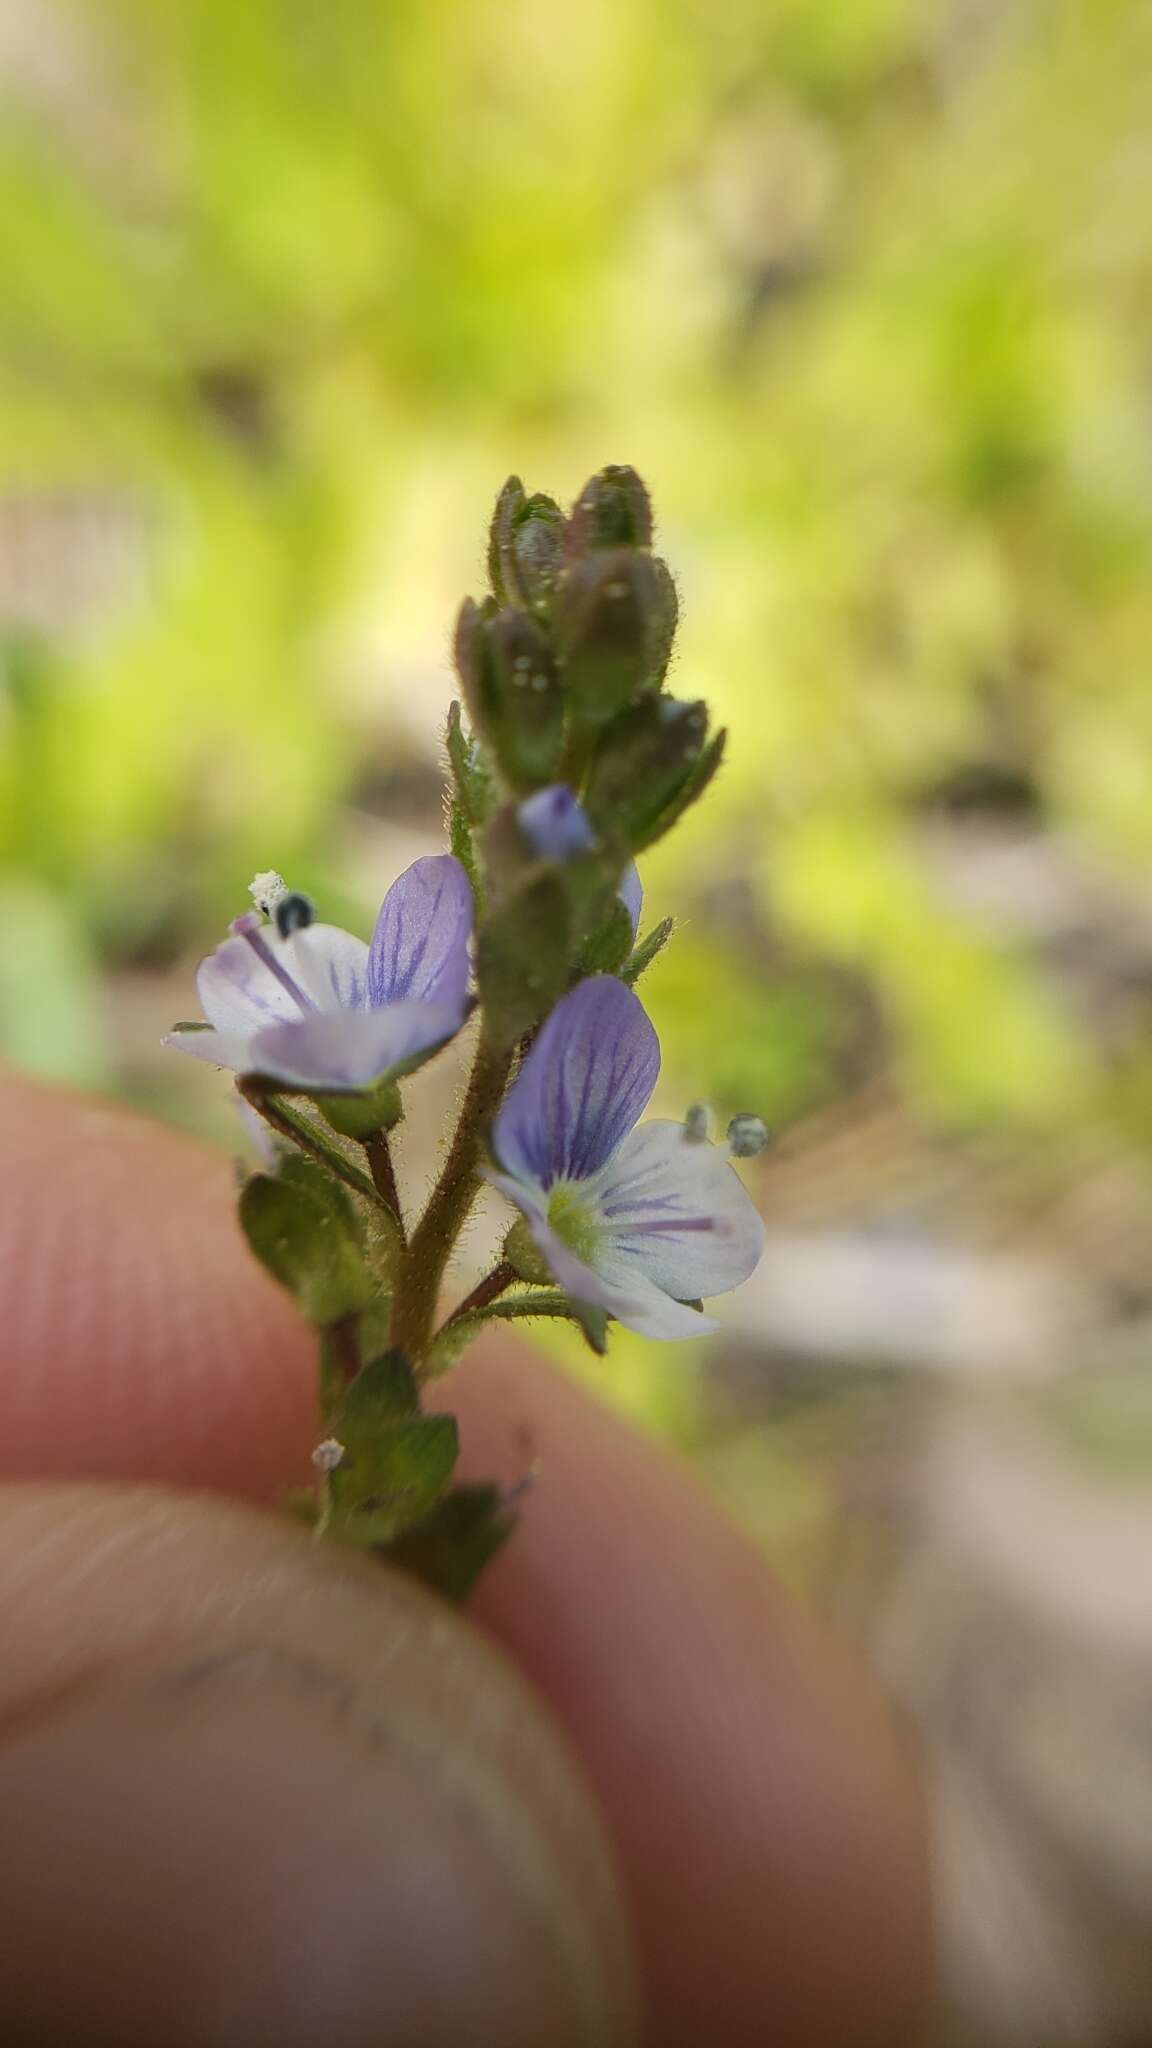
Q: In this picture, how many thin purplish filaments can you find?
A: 2